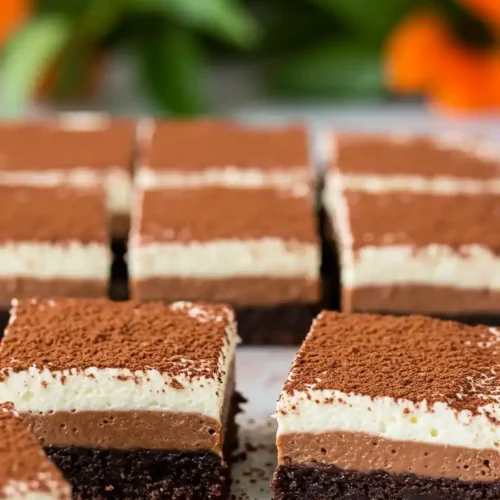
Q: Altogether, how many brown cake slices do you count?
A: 9